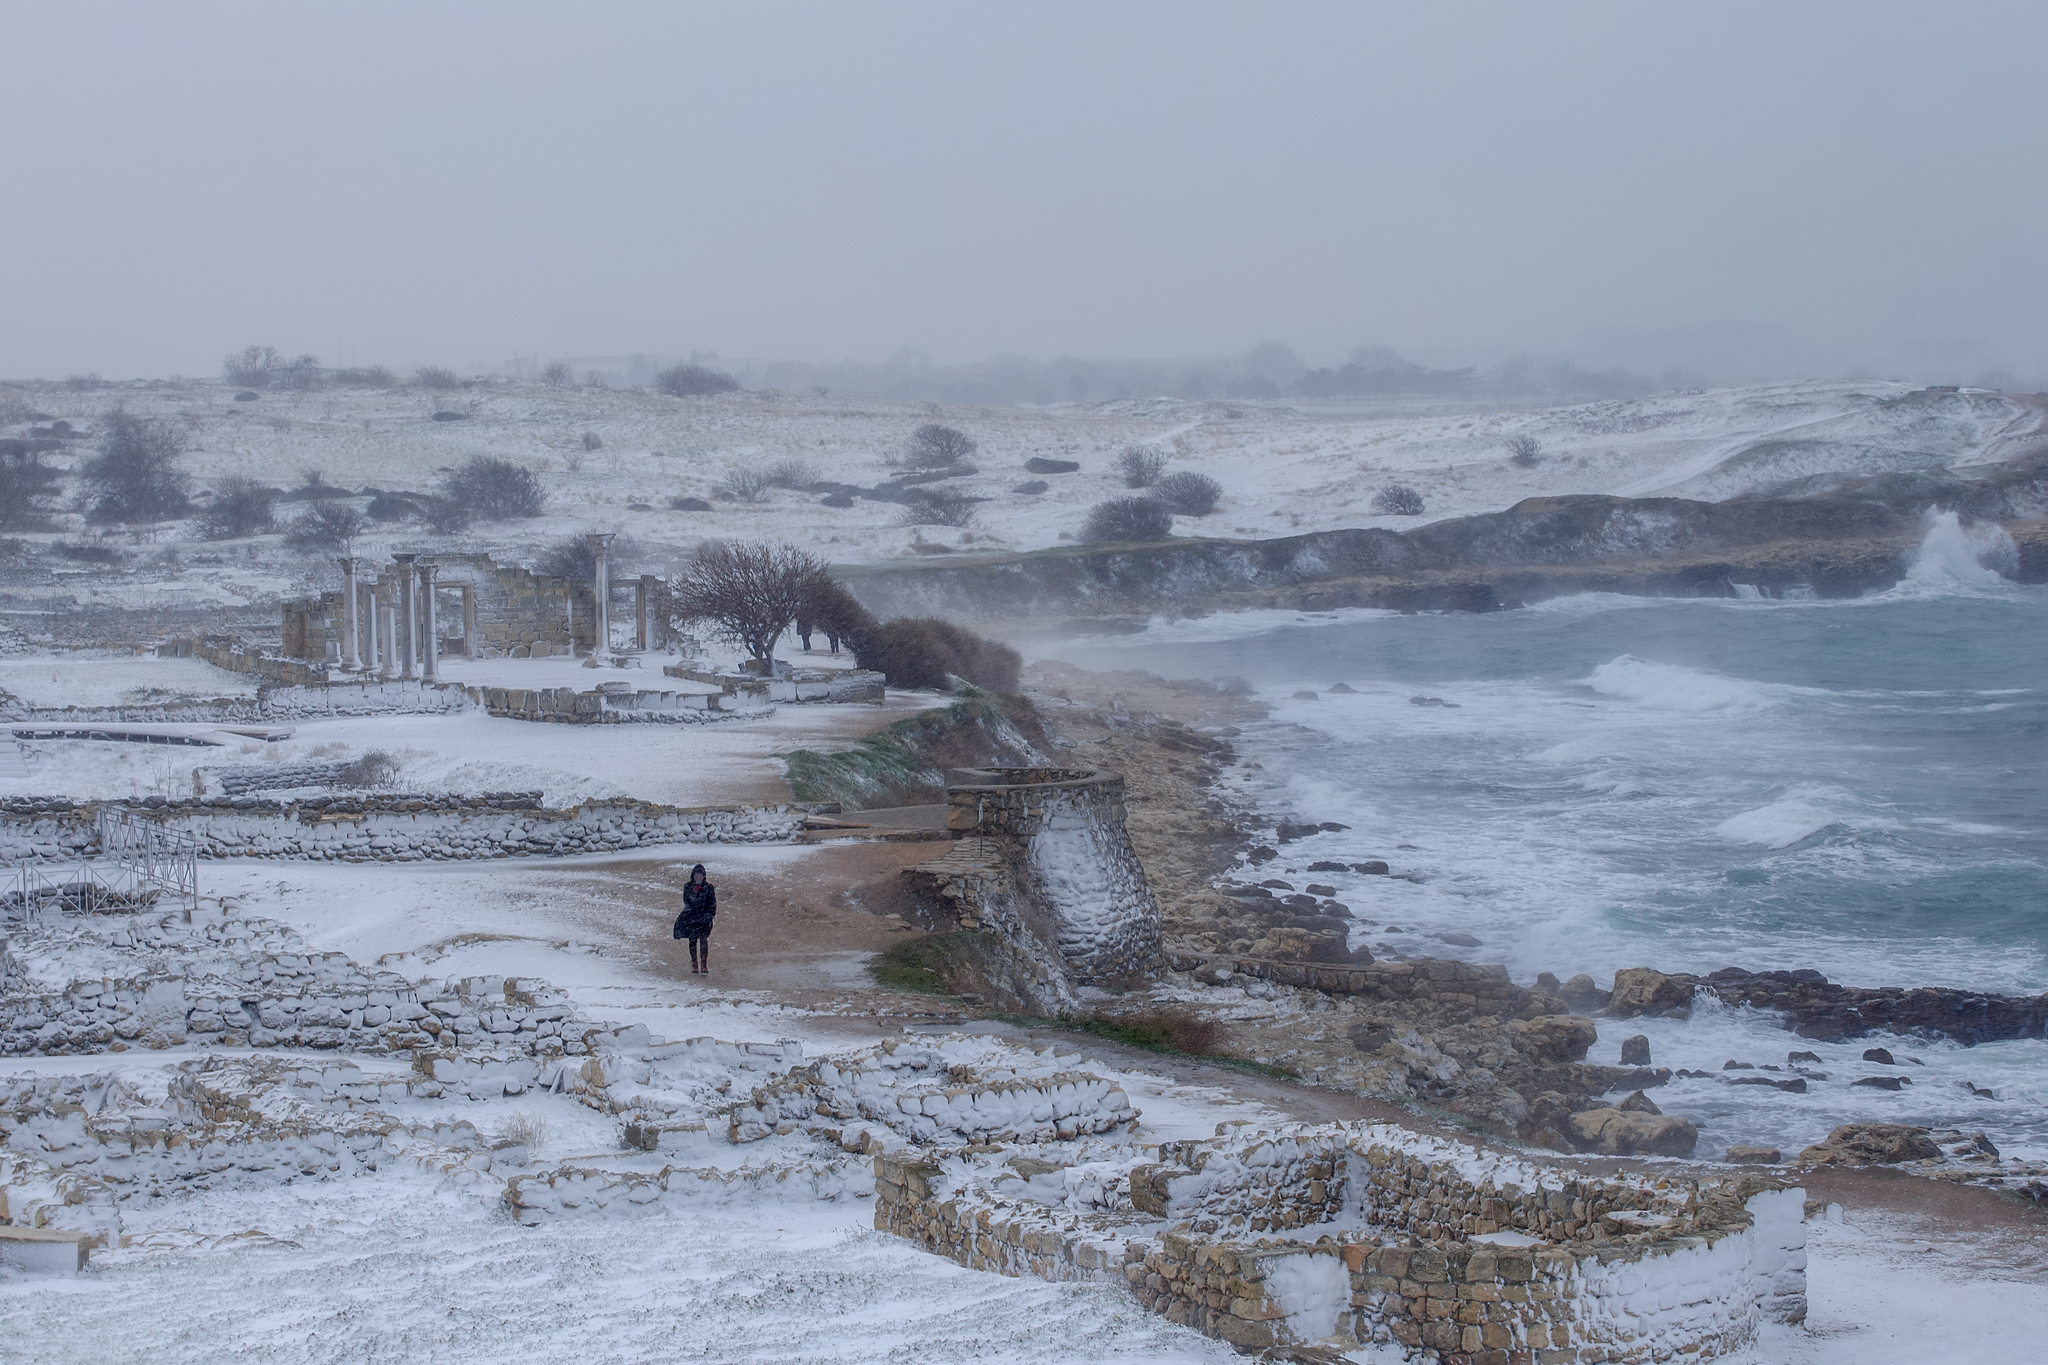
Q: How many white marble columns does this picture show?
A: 6